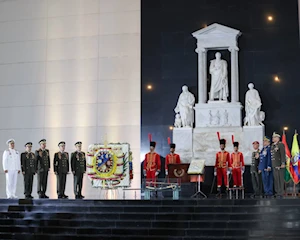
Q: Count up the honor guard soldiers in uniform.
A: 4